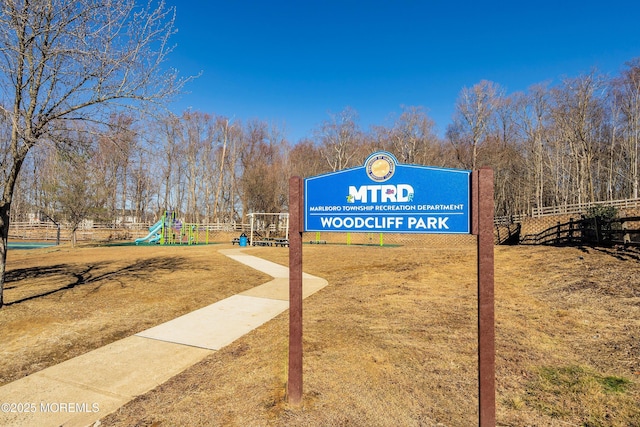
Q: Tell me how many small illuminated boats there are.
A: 0